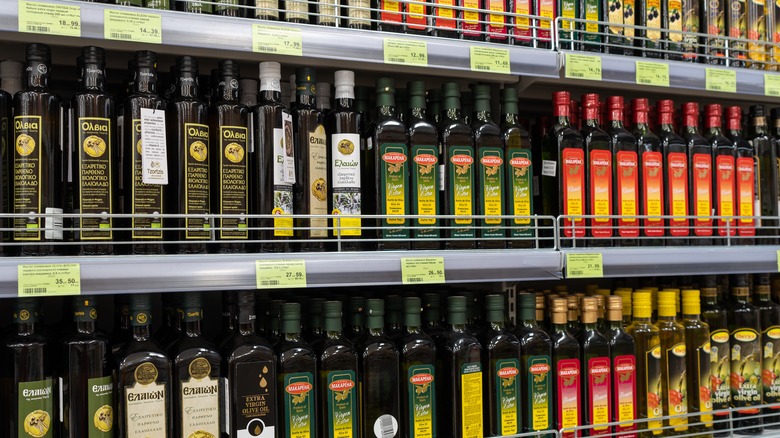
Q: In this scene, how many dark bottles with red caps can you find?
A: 8